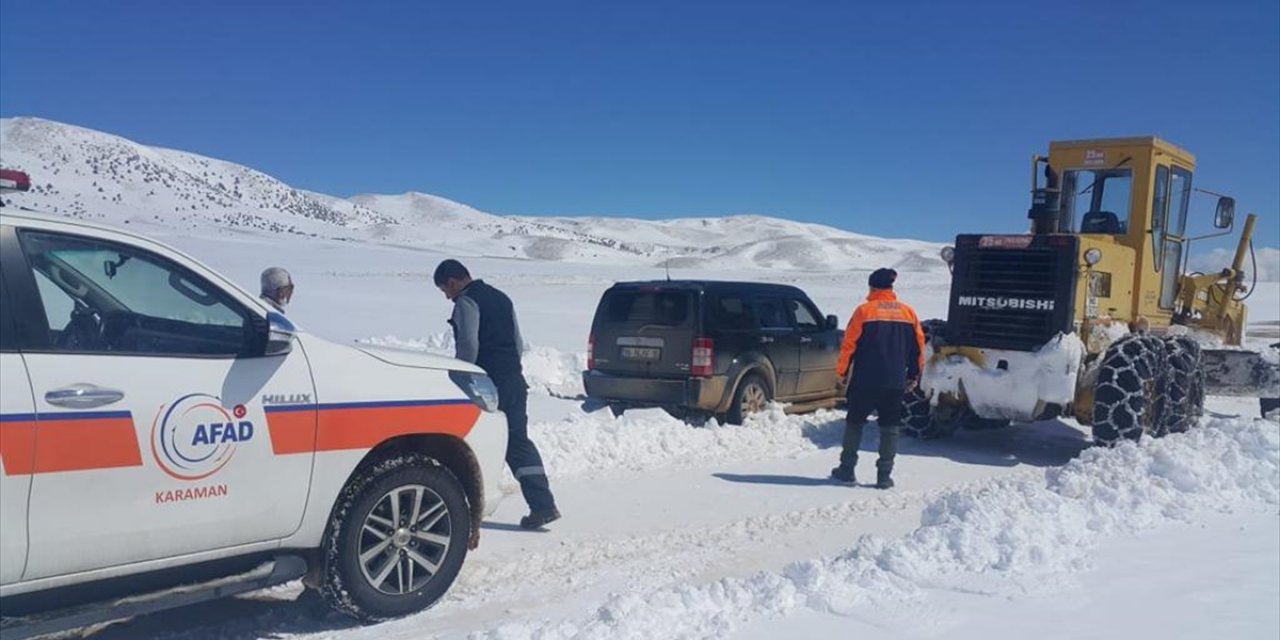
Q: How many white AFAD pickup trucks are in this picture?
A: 1